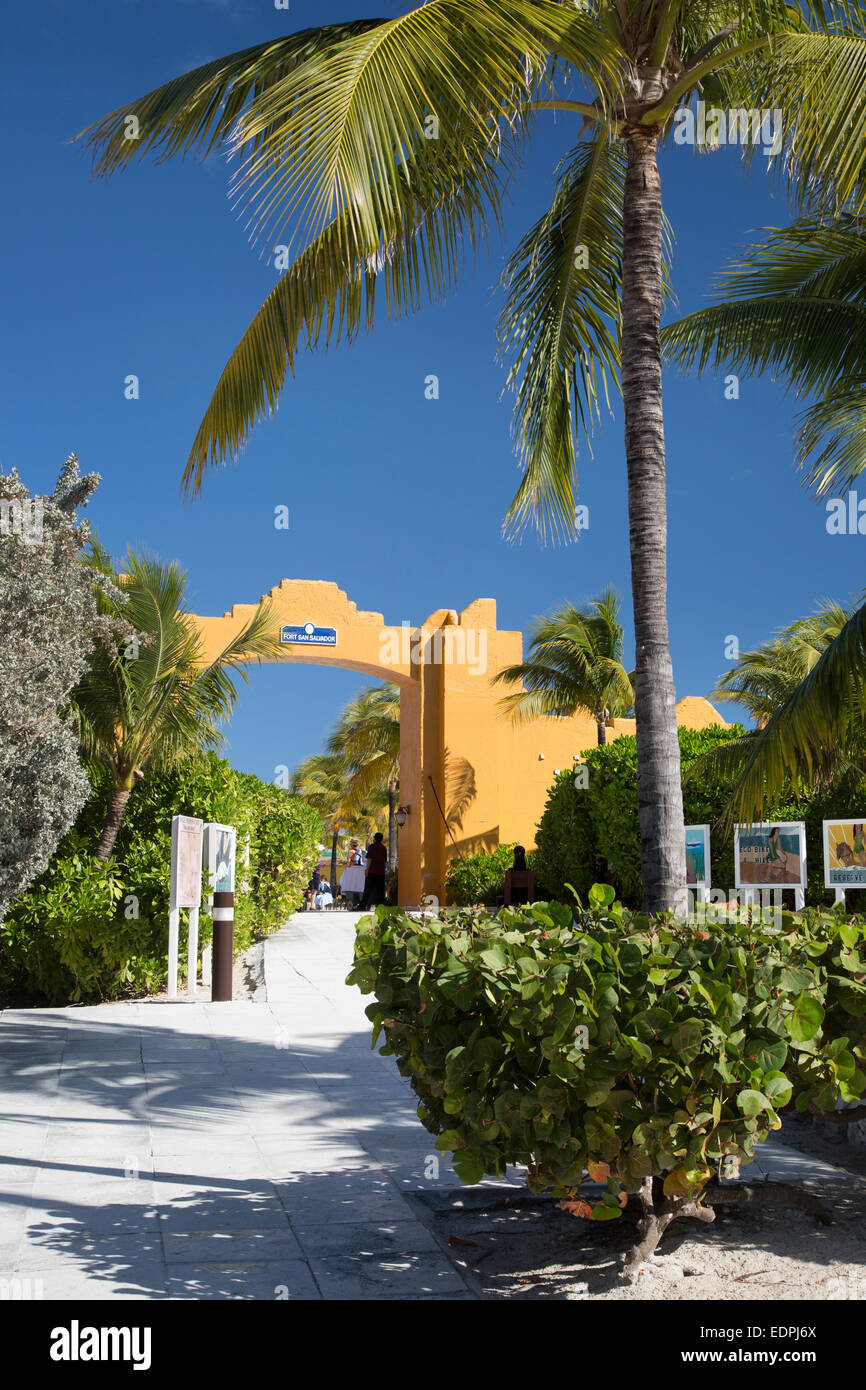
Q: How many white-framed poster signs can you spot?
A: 5